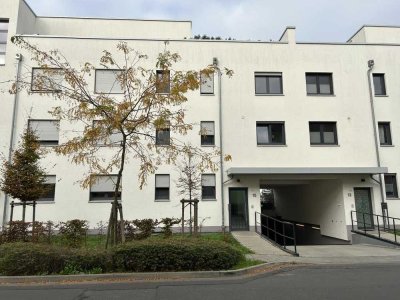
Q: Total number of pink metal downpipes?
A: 0